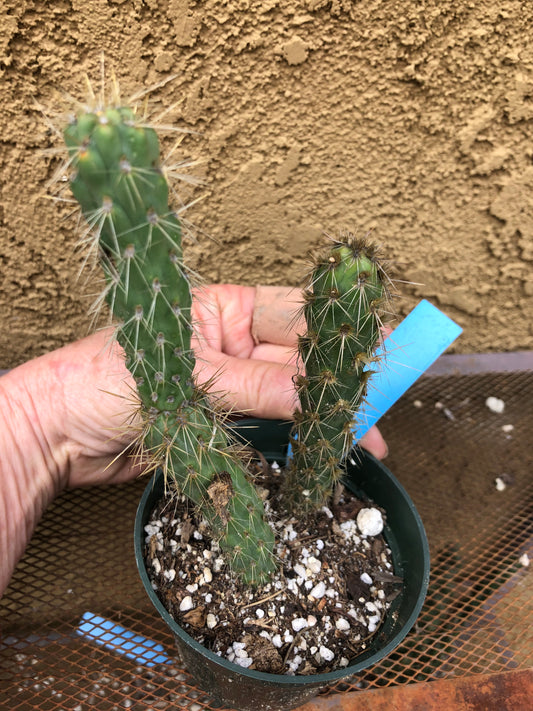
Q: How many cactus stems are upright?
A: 2